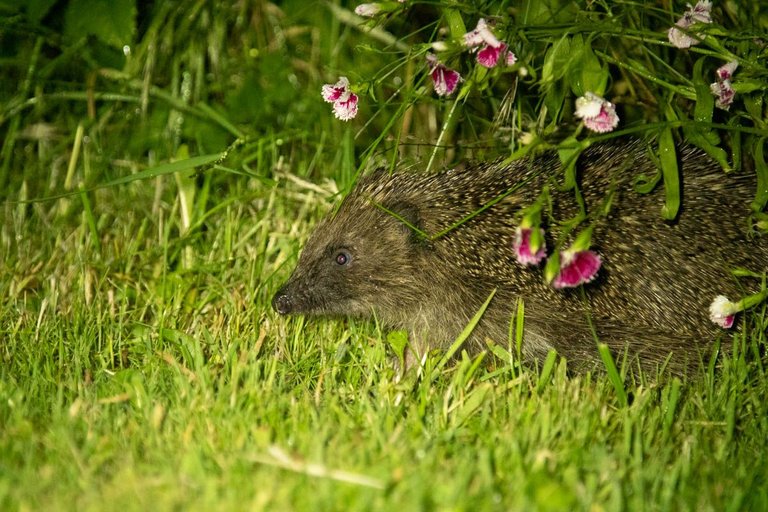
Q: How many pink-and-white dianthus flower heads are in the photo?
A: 9